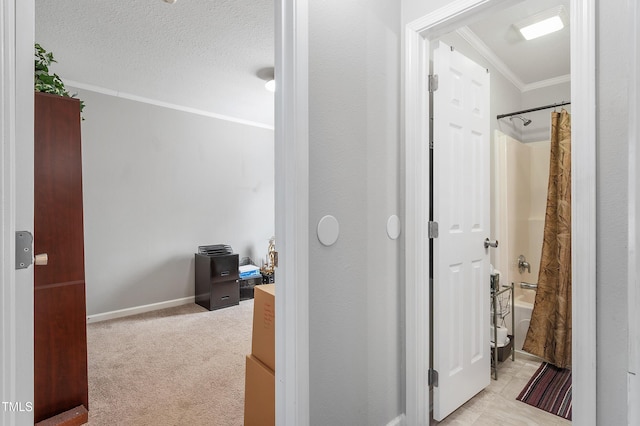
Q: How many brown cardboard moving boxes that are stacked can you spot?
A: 2